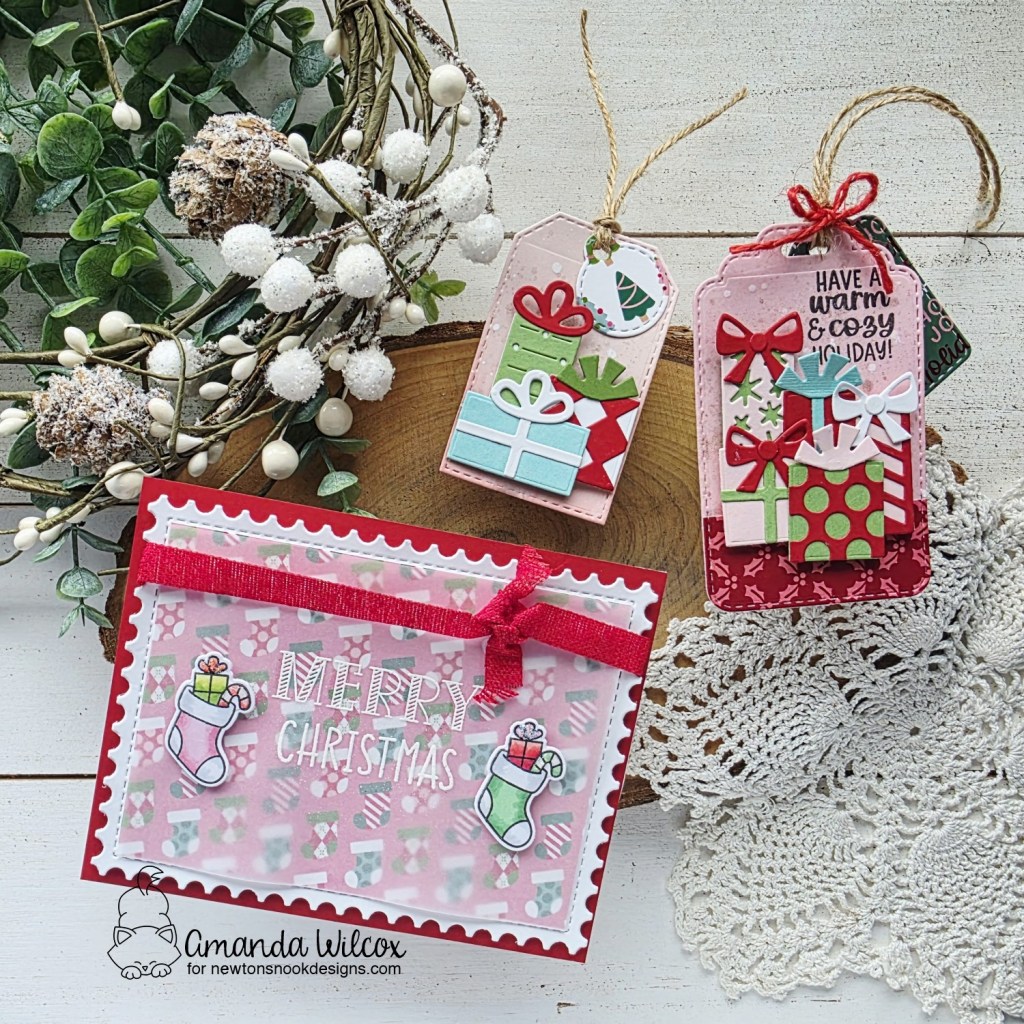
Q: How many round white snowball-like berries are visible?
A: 10